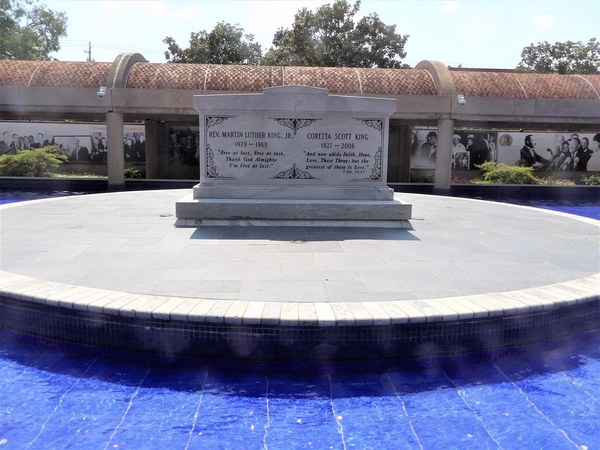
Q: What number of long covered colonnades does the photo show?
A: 1